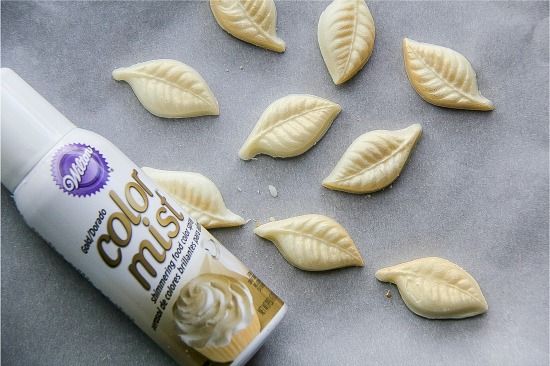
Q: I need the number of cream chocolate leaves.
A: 9